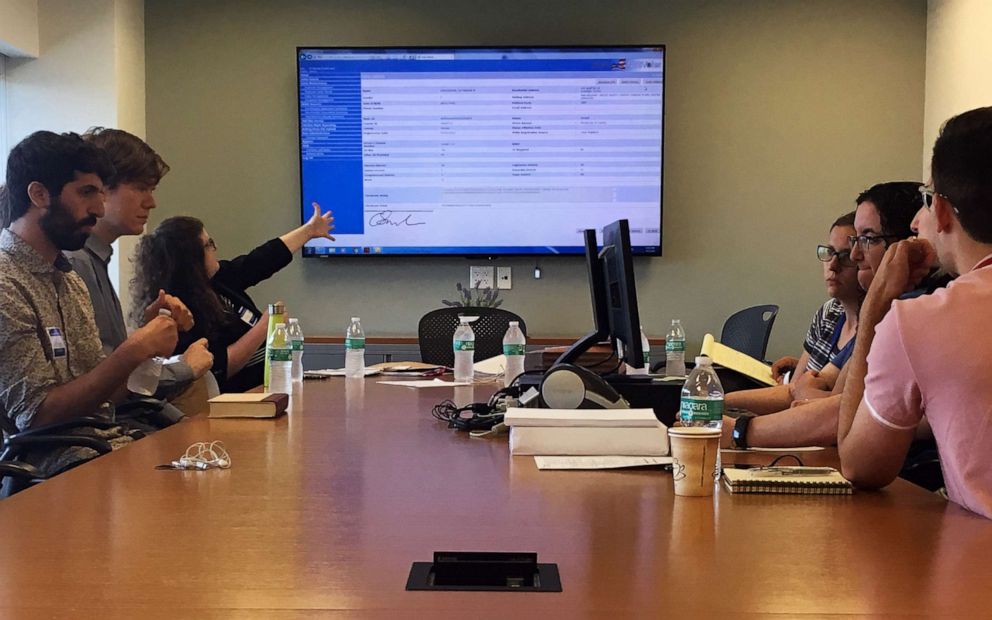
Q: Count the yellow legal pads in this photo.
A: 1